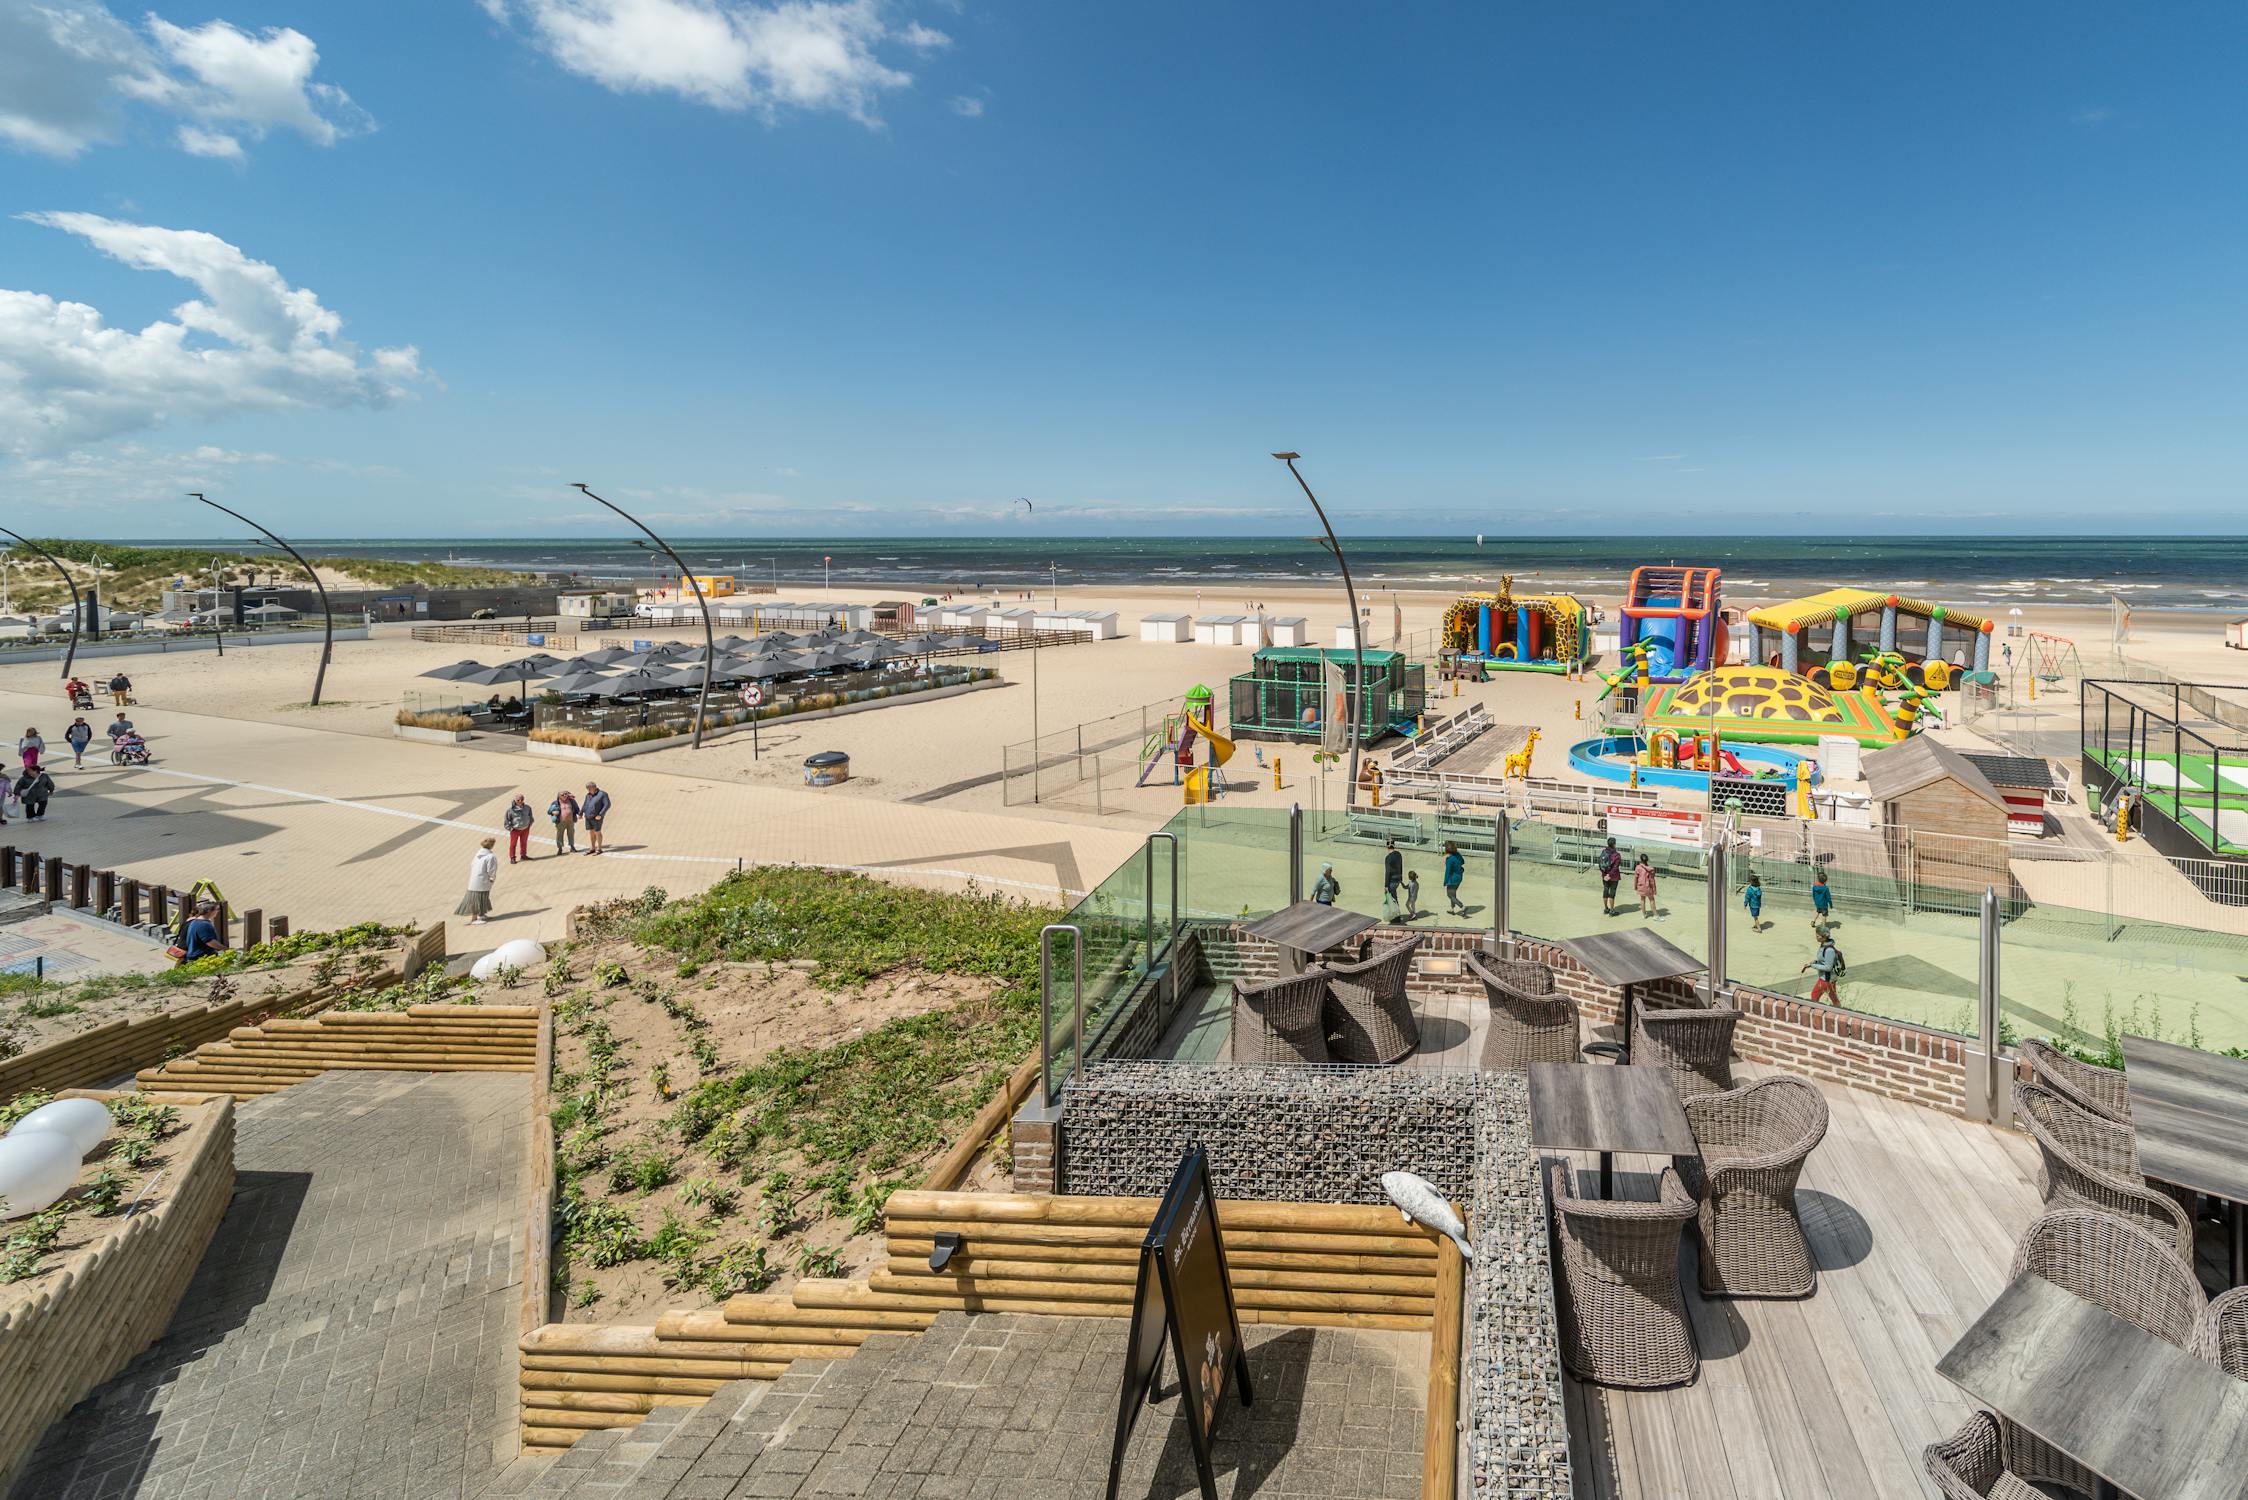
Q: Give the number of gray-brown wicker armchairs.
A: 11